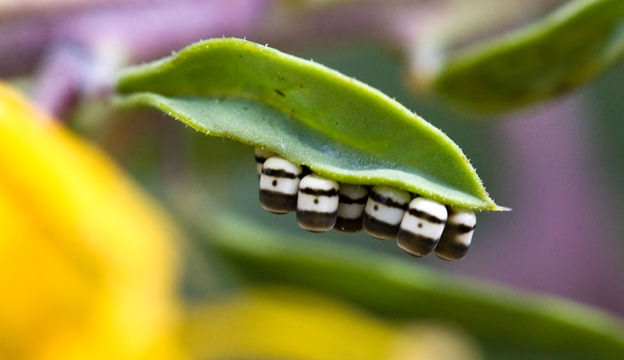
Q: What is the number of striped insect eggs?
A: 7